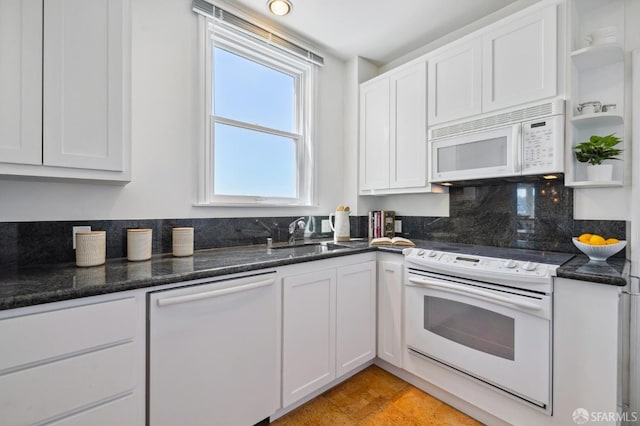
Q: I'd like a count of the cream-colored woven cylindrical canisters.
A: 3